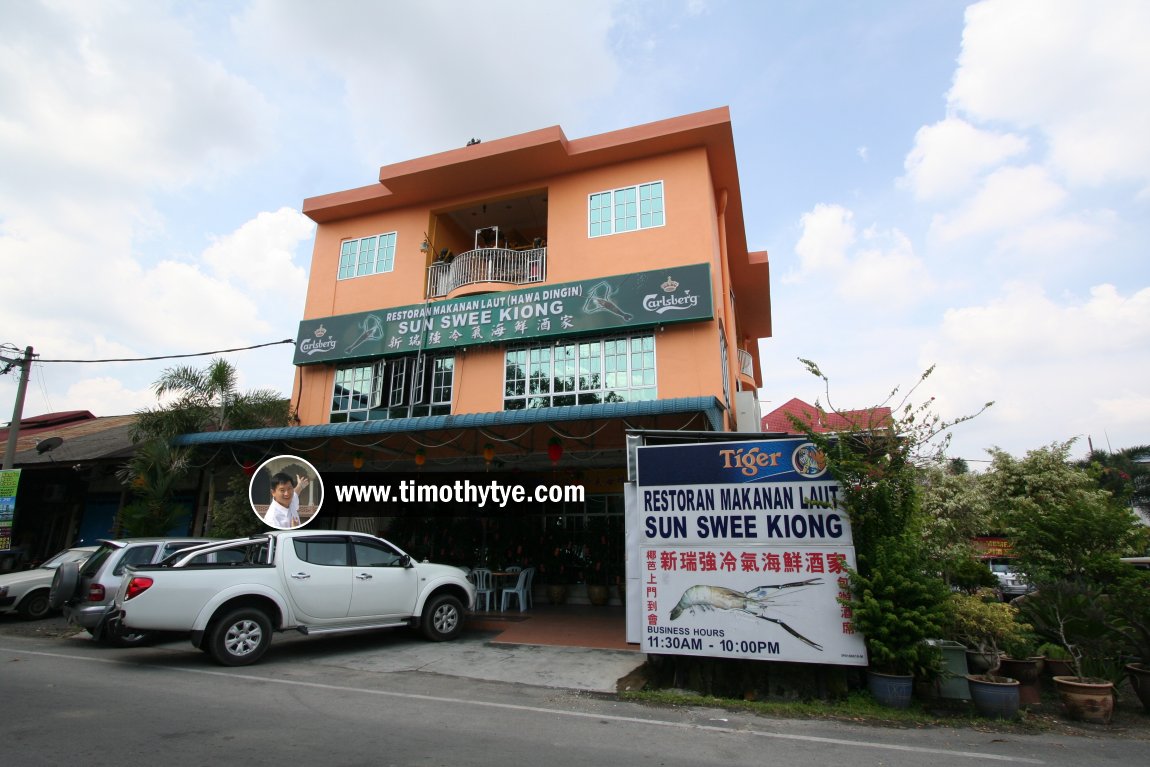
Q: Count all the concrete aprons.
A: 1